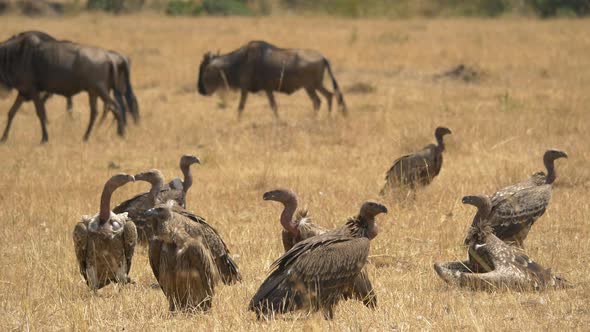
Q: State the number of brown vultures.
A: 9